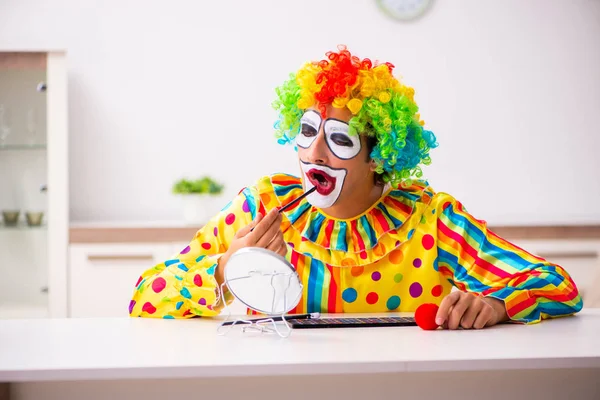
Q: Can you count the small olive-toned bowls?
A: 2